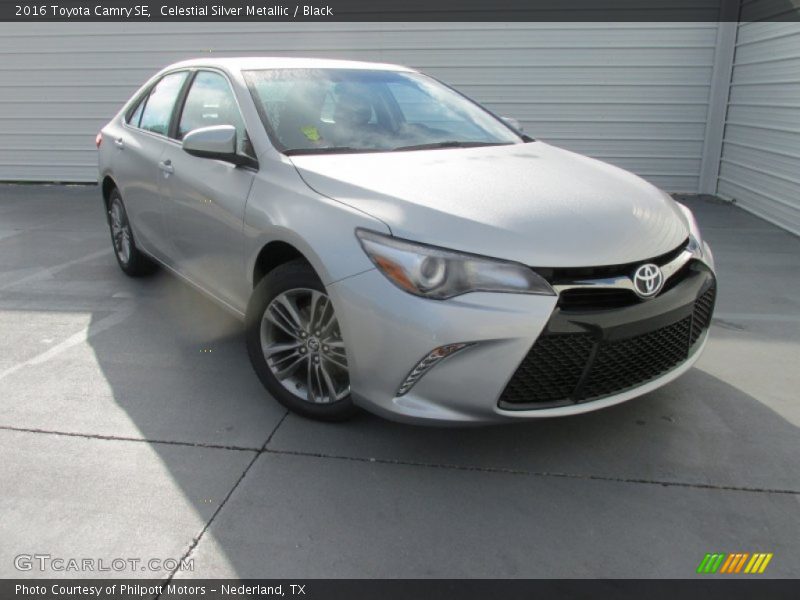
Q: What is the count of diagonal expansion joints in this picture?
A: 1